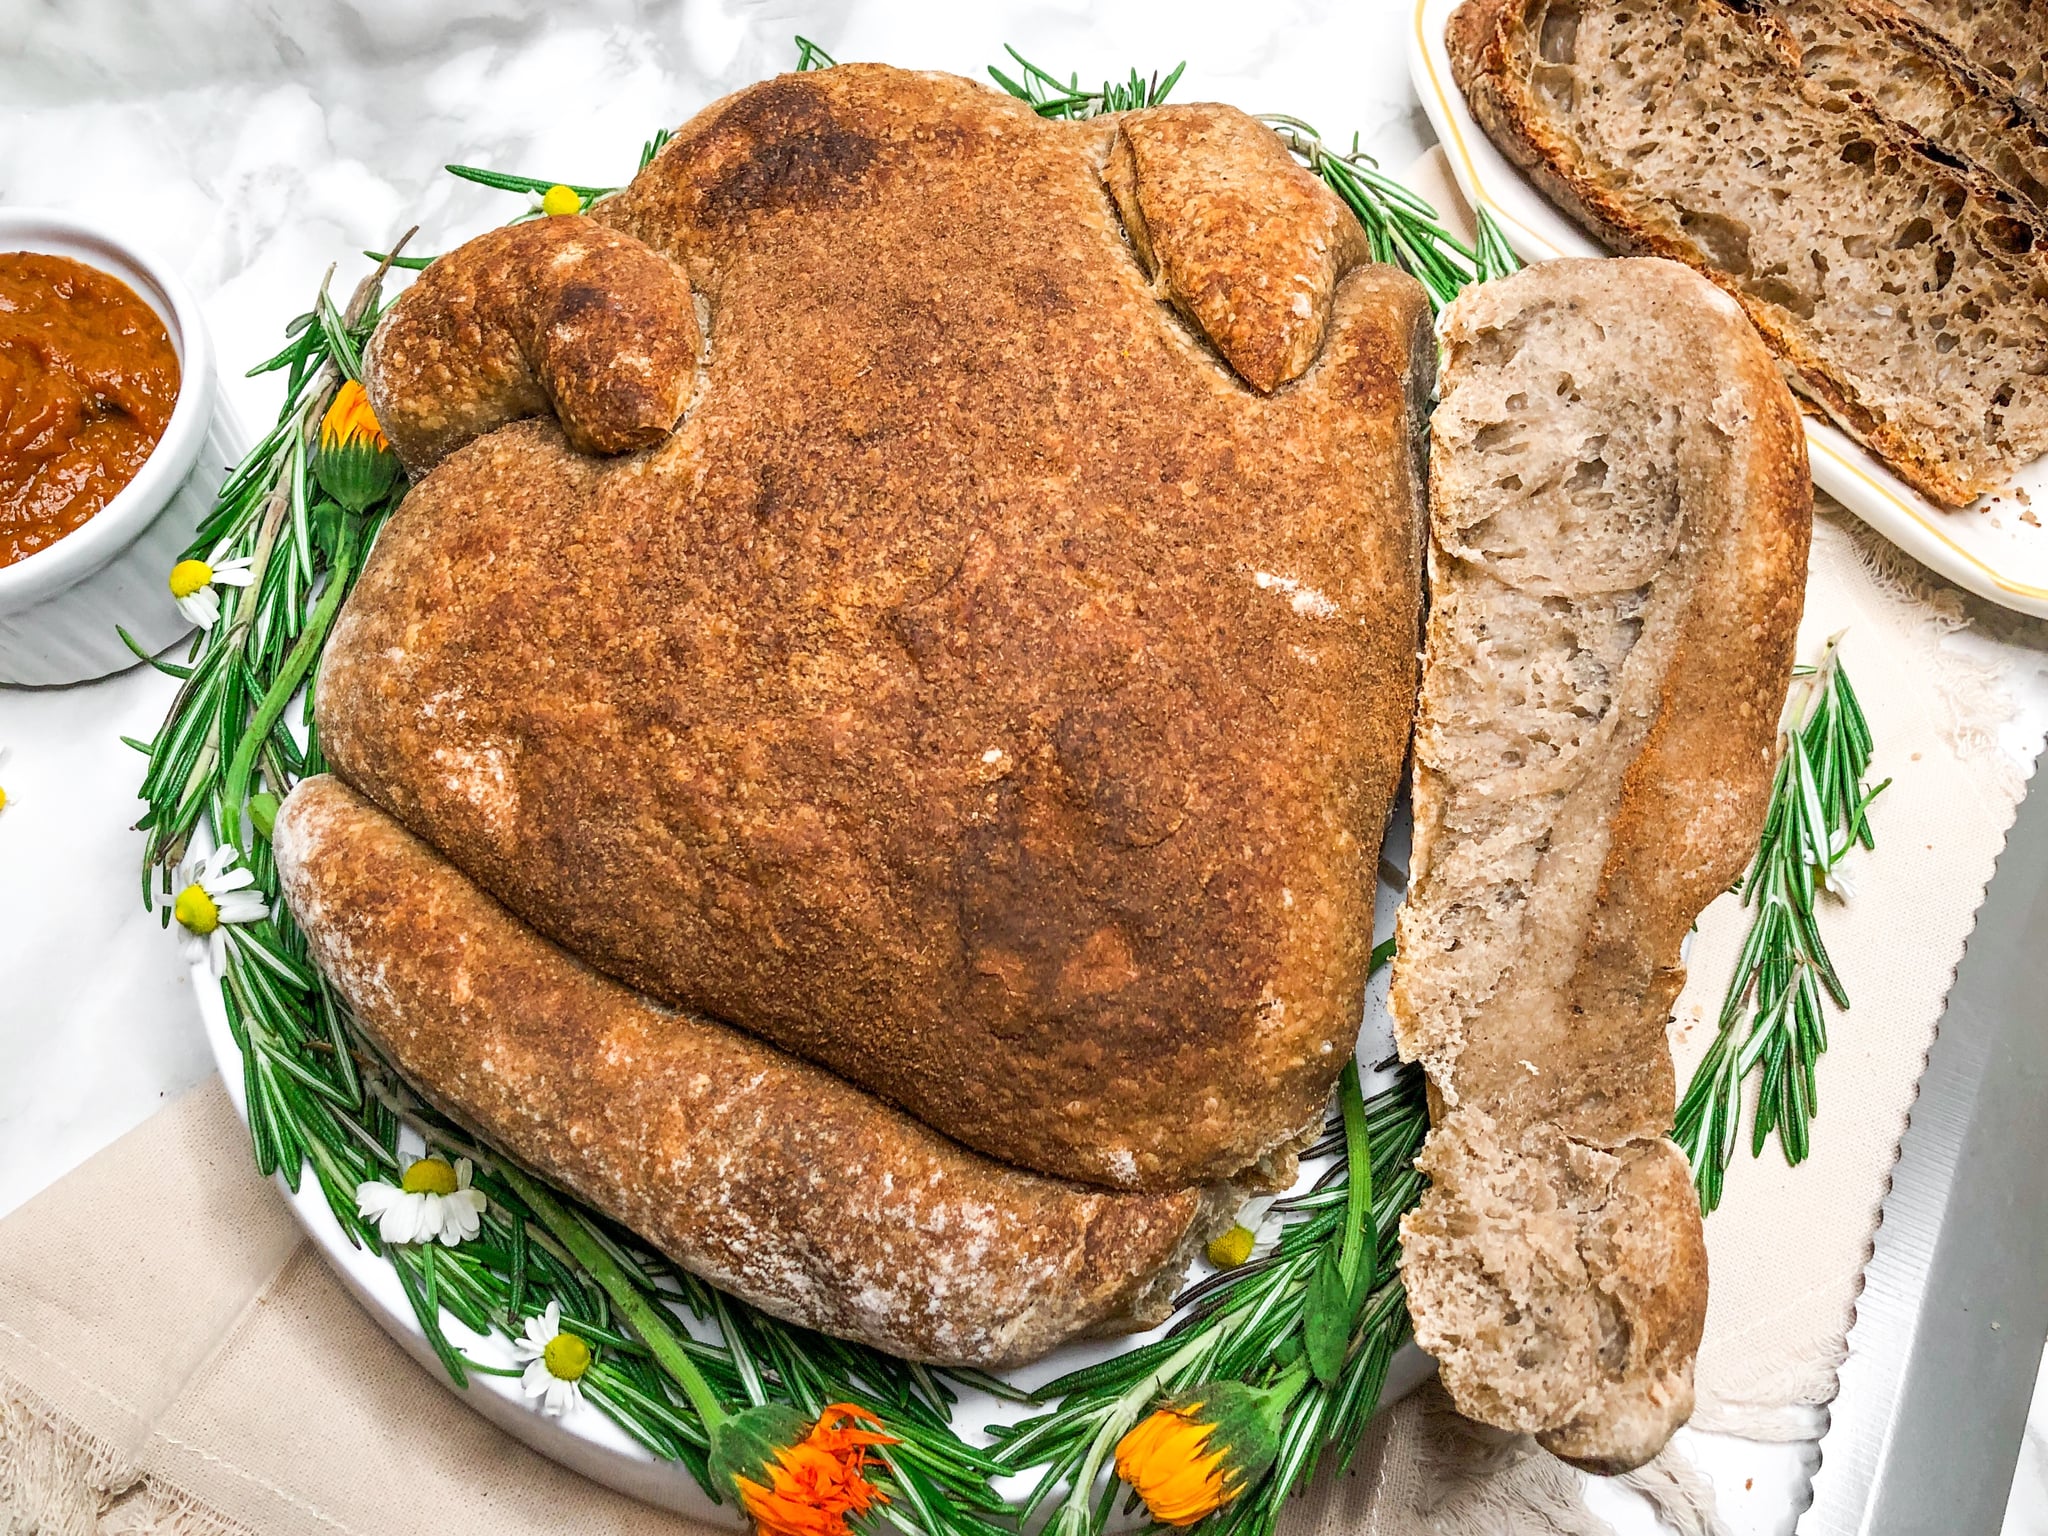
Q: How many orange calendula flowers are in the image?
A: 3